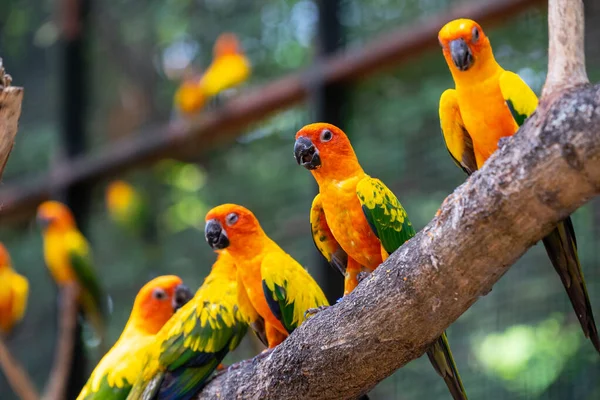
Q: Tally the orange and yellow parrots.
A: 10